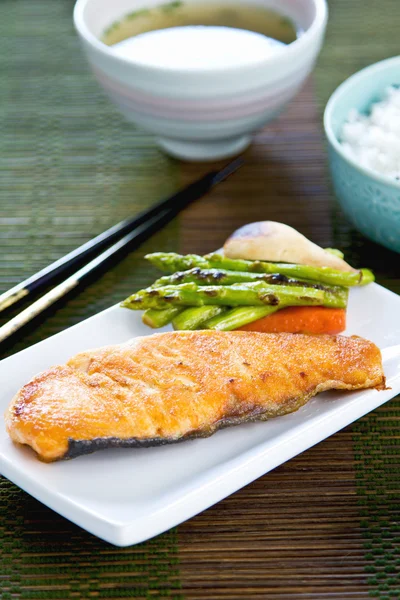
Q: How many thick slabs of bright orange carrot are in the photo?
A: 1